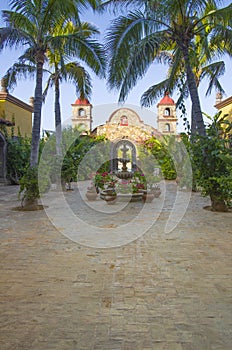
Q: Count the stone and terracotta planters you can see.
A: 4